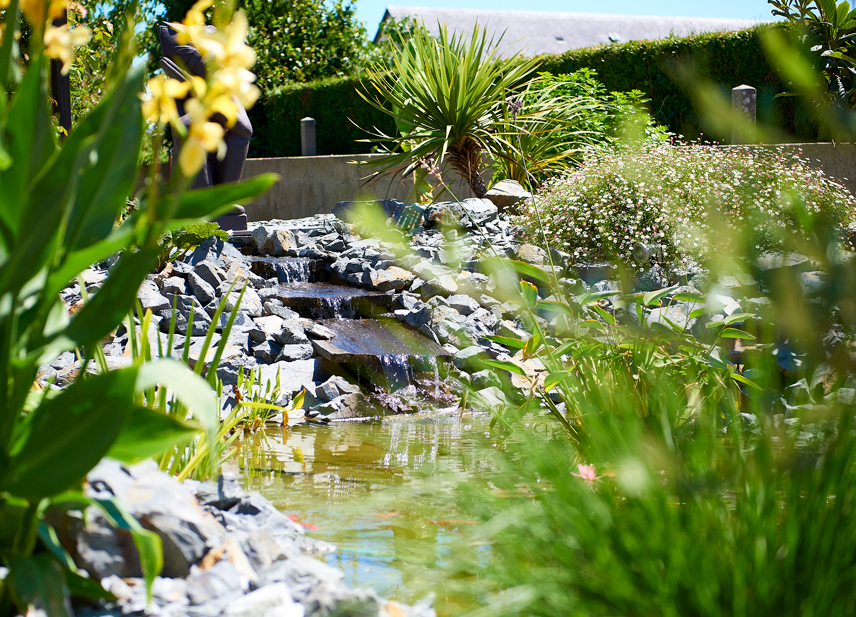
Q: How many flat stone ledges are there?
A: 3